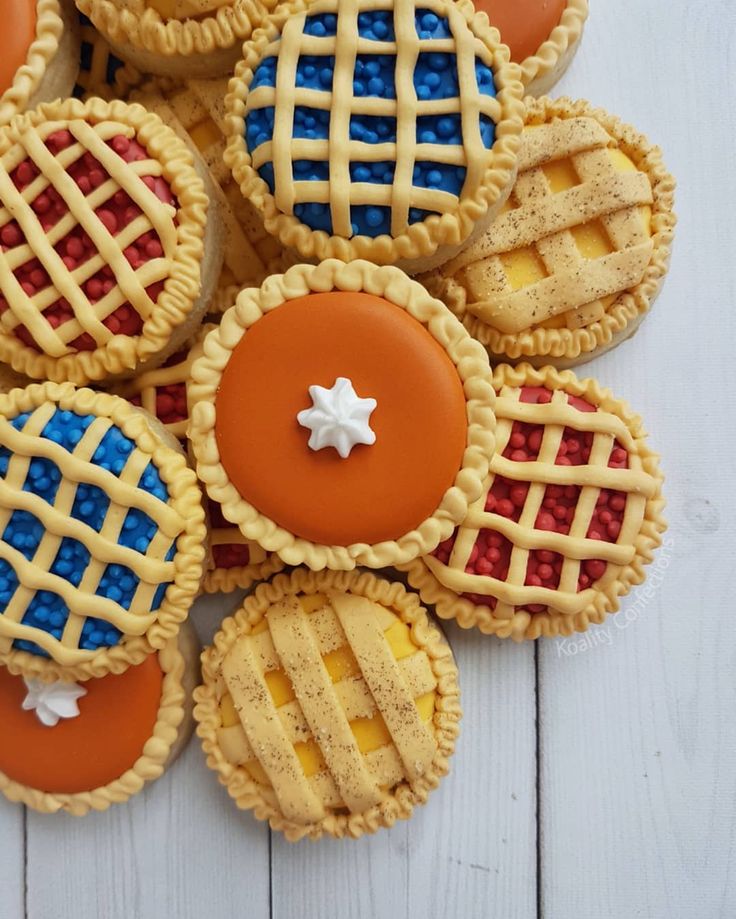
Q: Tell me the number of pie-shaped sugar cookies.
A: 14